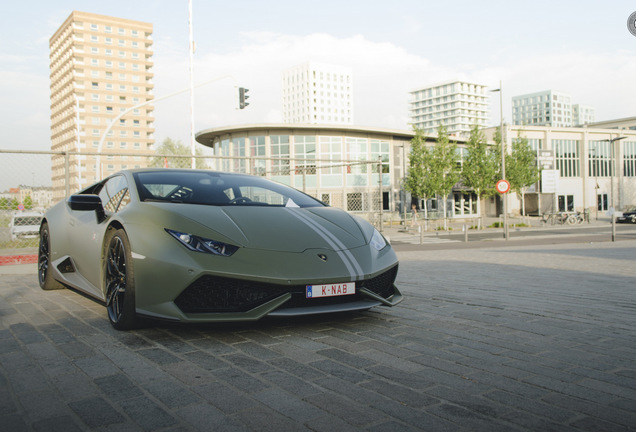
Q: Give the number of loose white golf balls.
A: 0